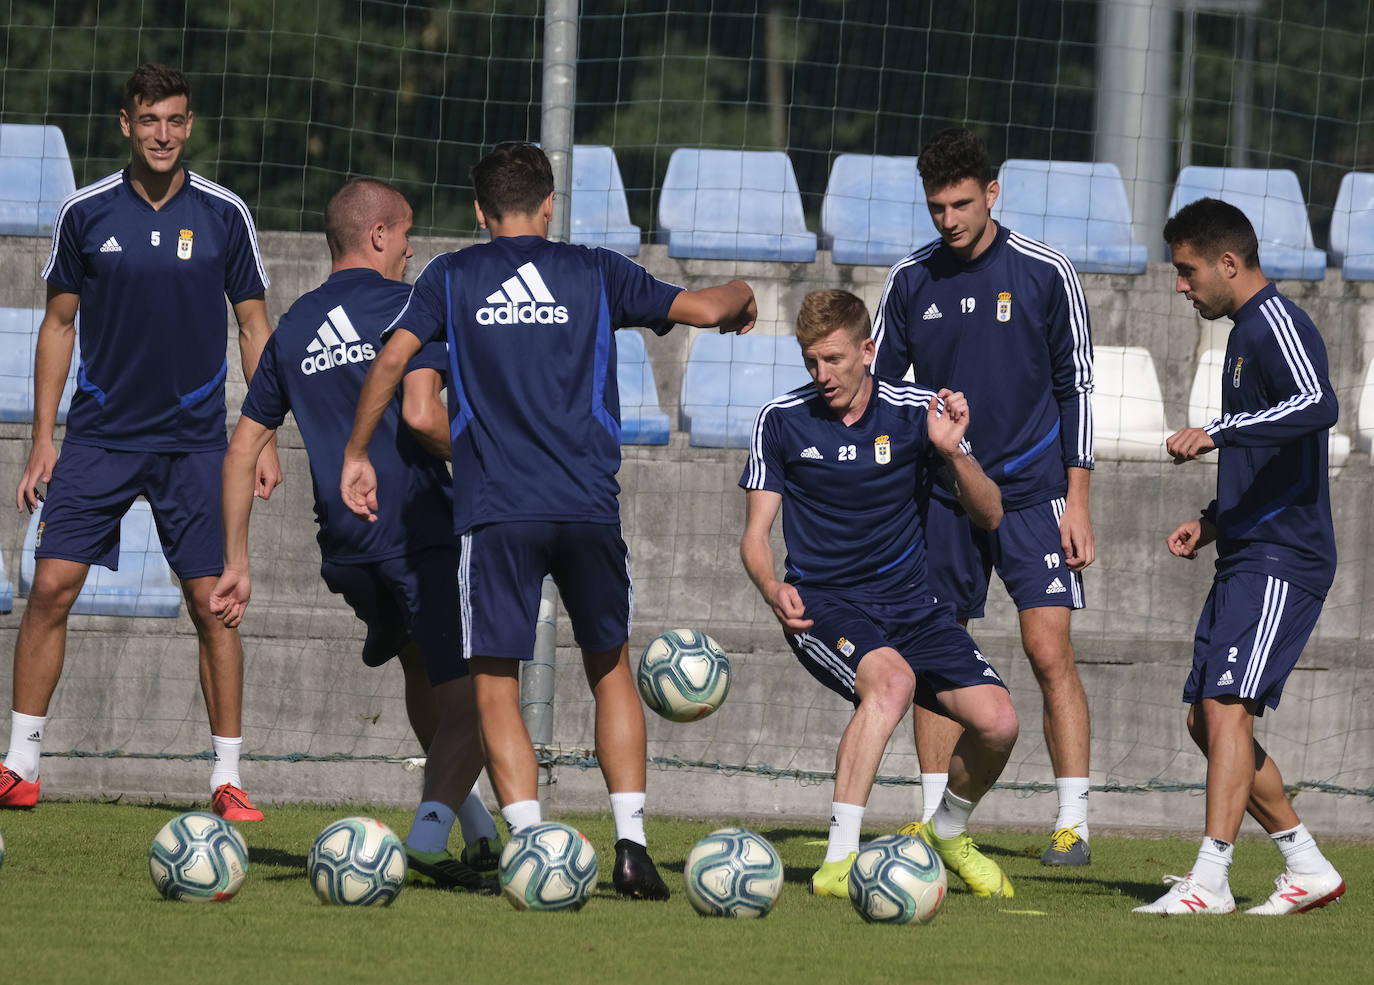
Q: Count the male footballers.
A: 6